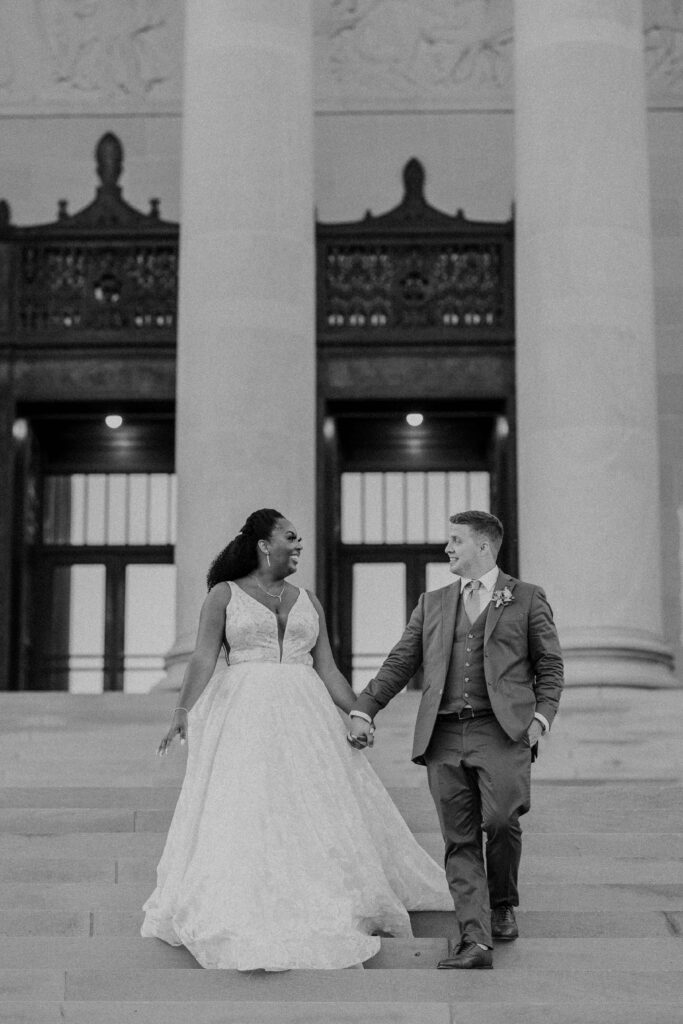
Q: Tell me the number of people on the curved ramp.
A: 0